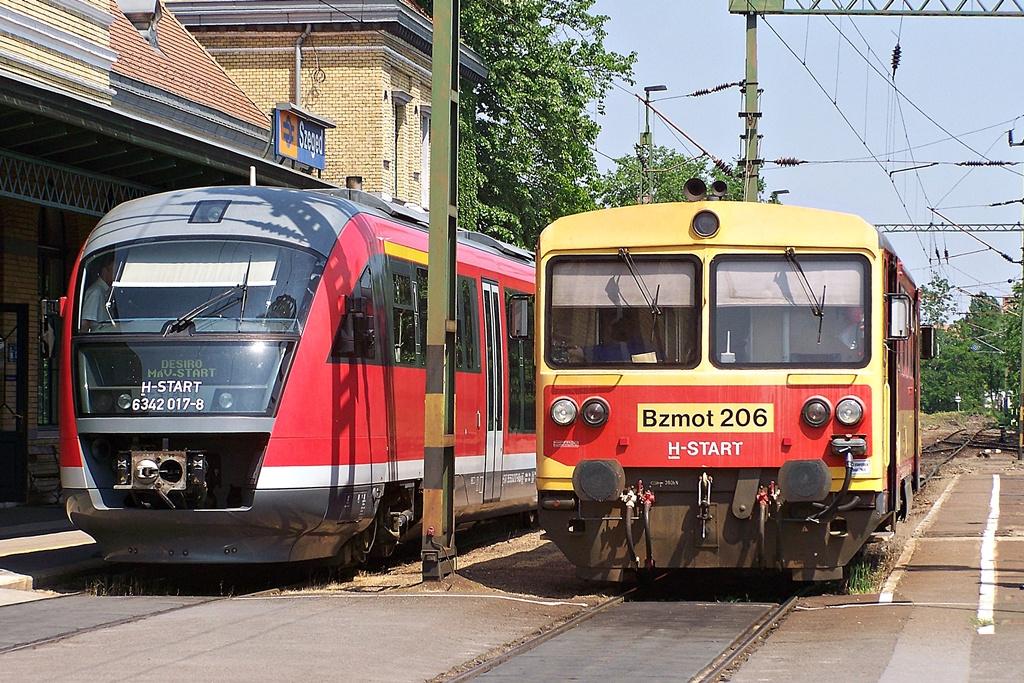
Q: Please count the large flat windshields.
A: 2